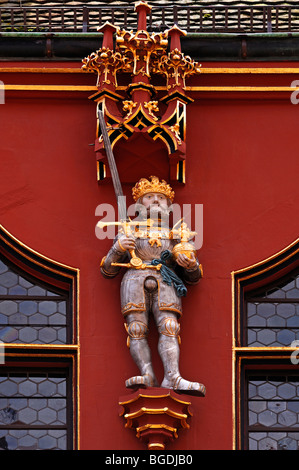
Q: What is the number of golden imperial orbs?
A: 1